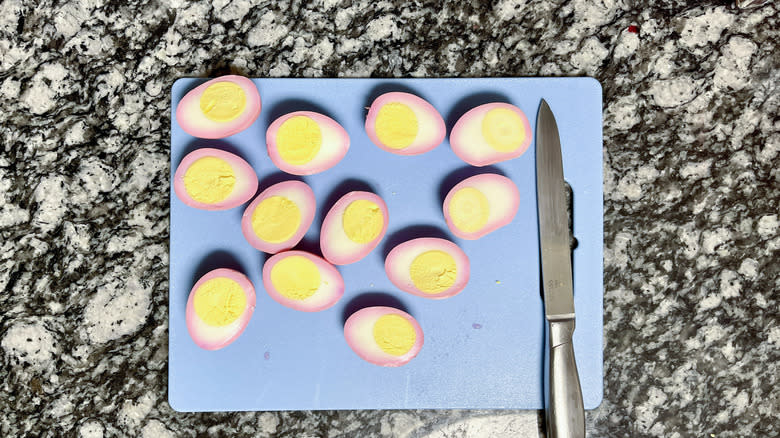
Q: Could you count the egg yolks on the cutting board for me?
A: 12